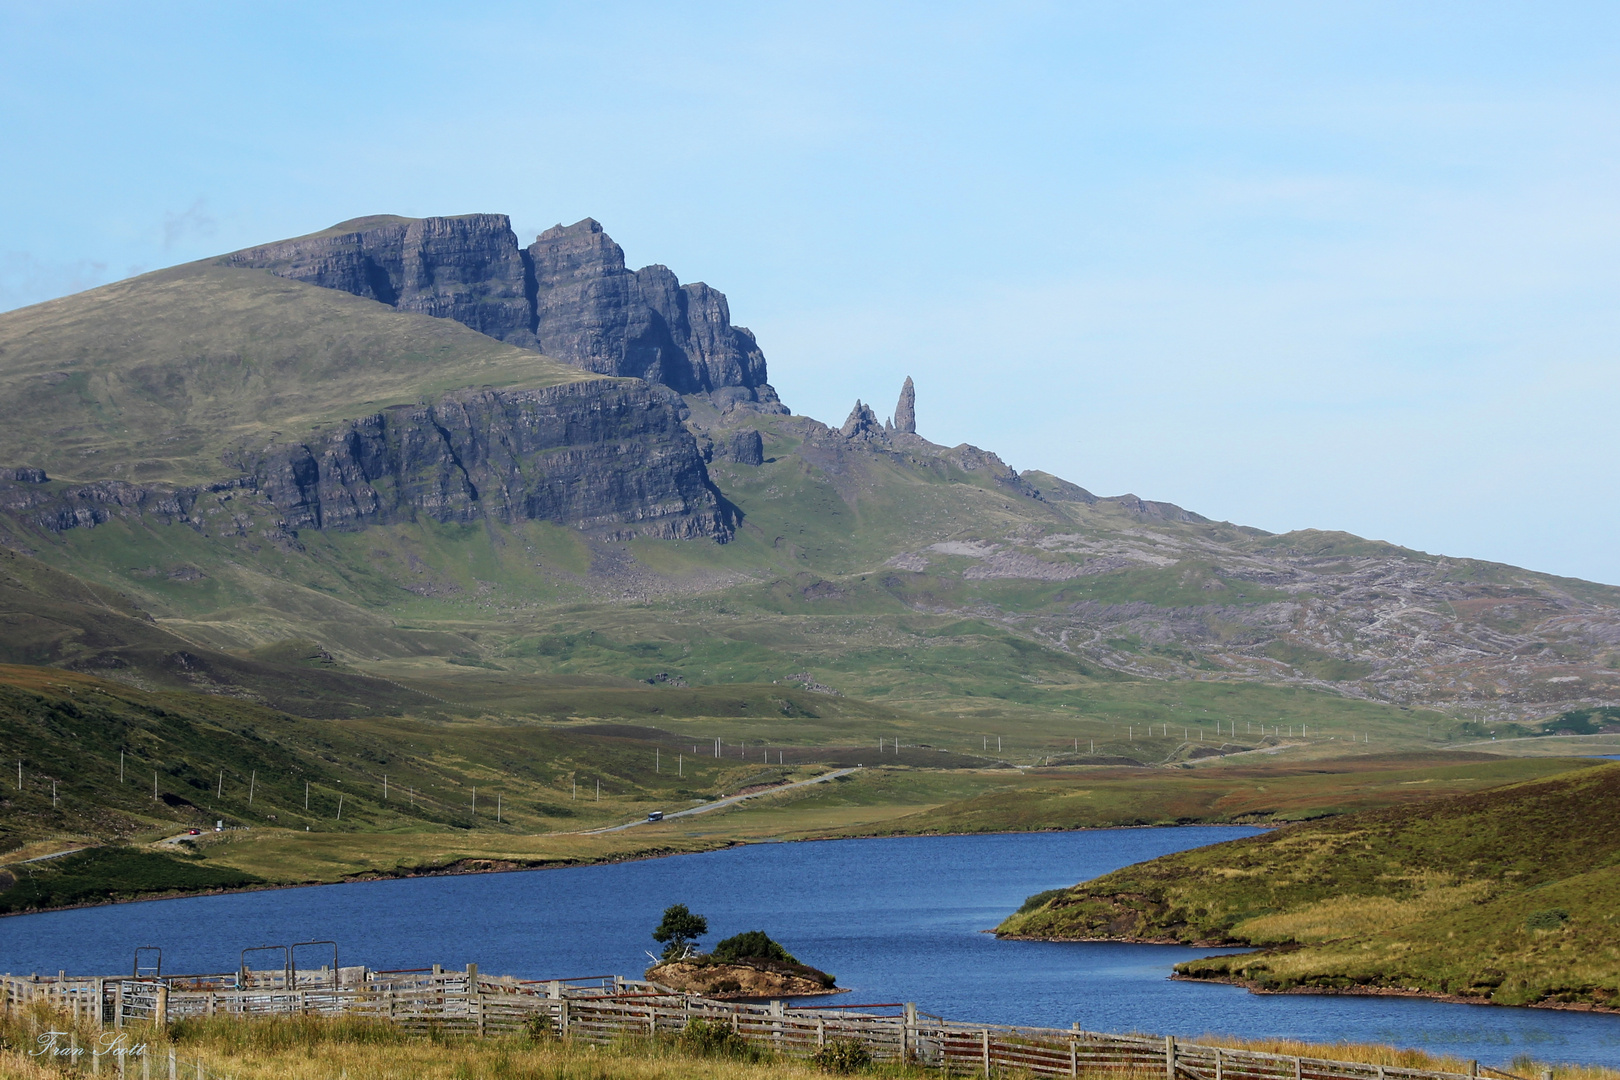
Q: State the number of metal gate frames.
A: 3